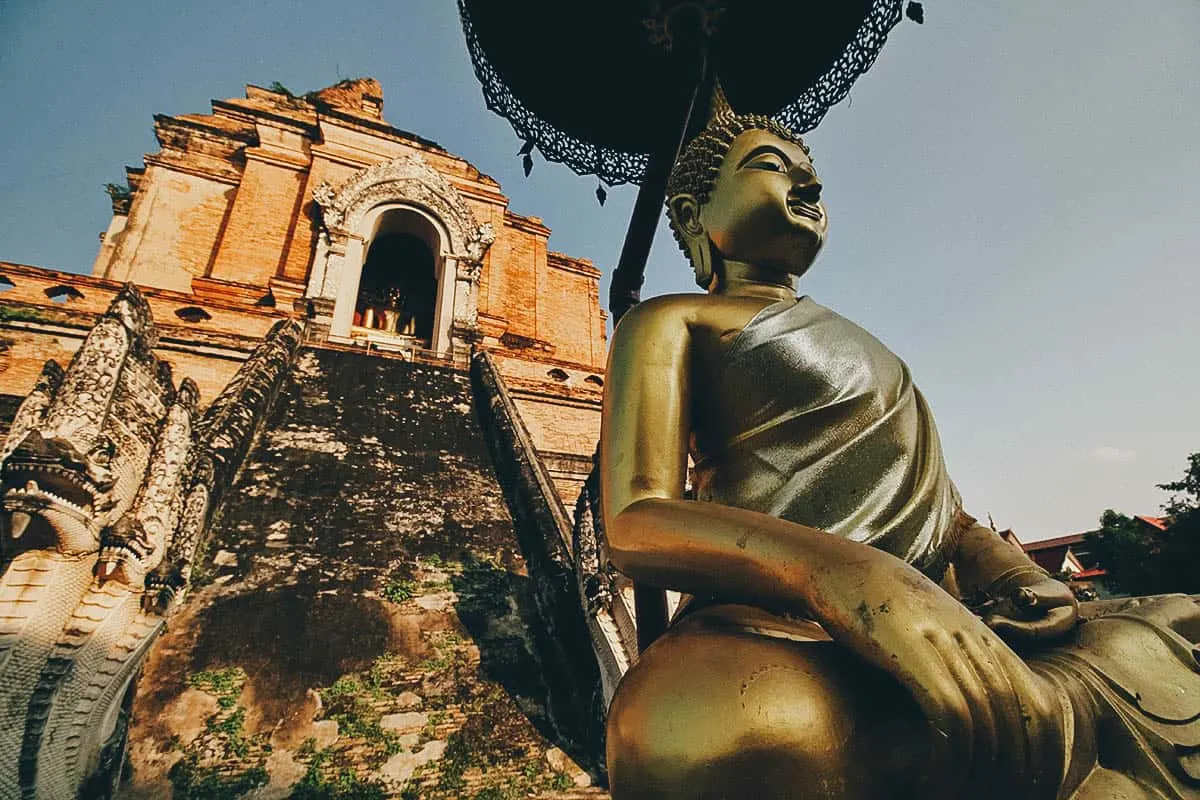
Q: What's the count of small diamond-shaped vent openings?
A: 5